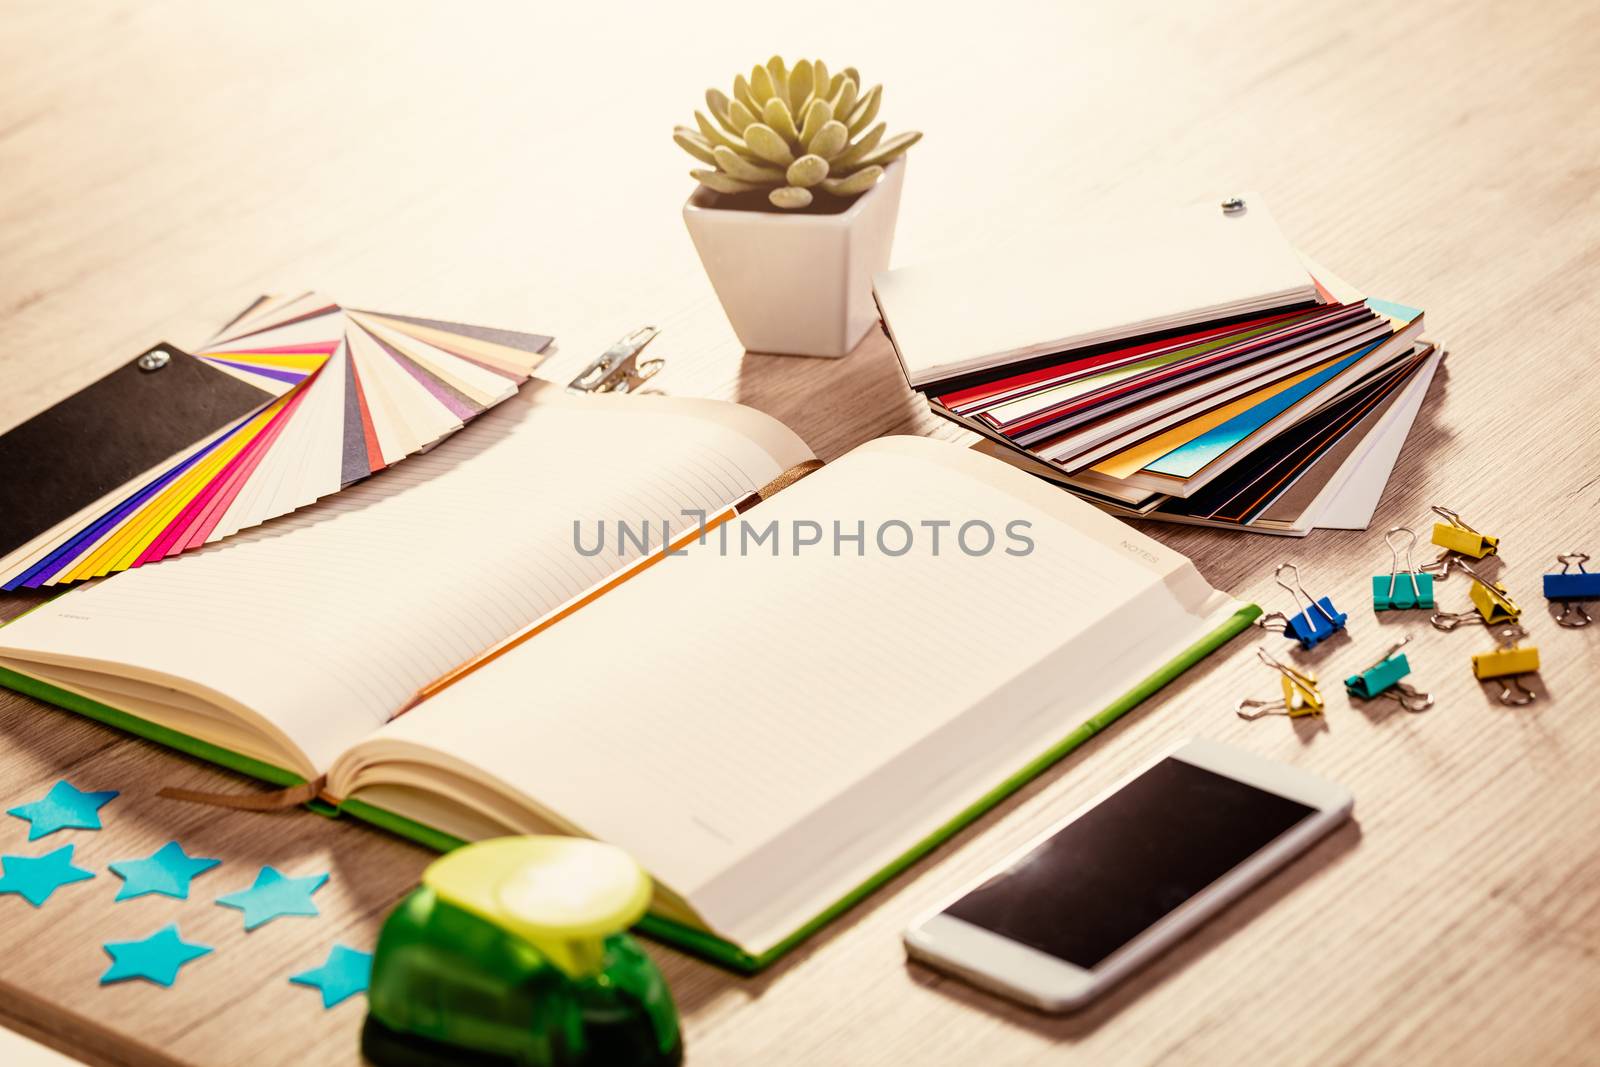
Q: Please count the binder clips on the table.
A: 8